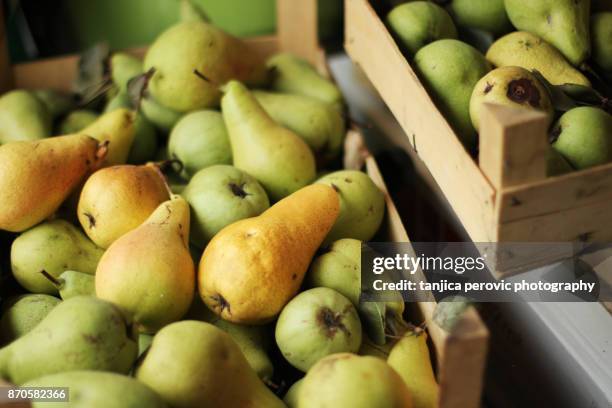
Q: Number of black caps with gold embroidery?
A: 0